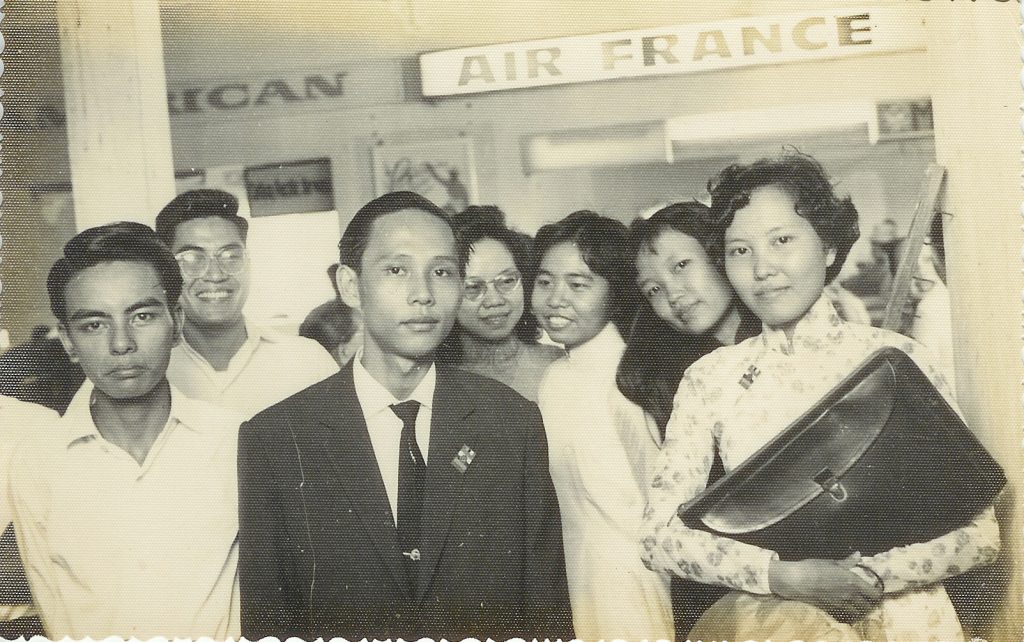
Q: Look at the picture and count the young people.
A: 7